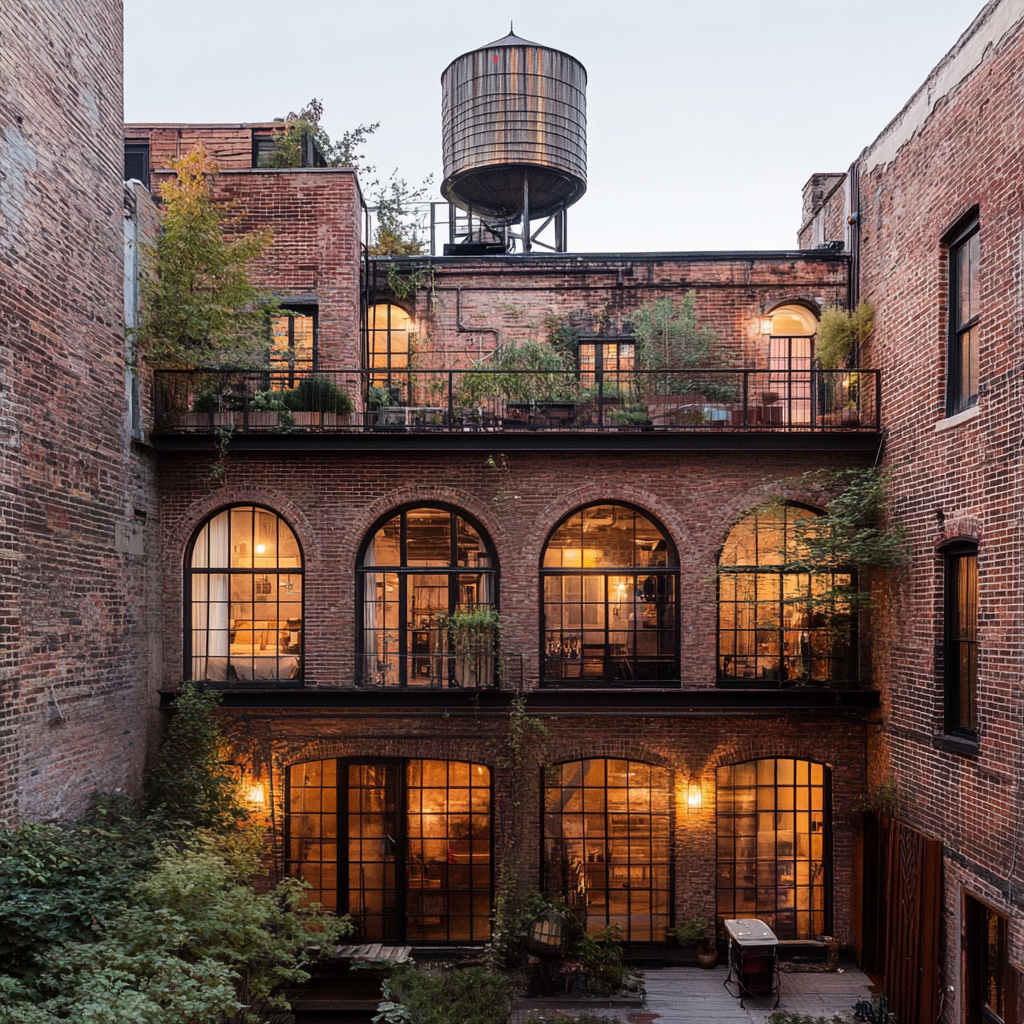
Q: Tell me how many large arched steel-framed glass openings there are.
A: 7